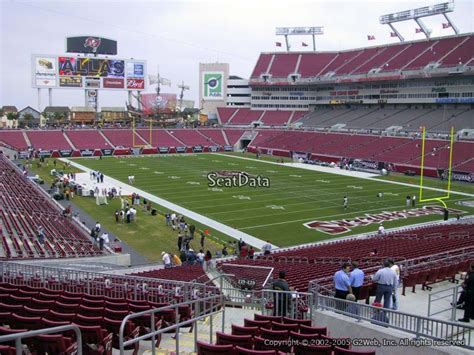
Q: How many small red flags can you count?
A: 6